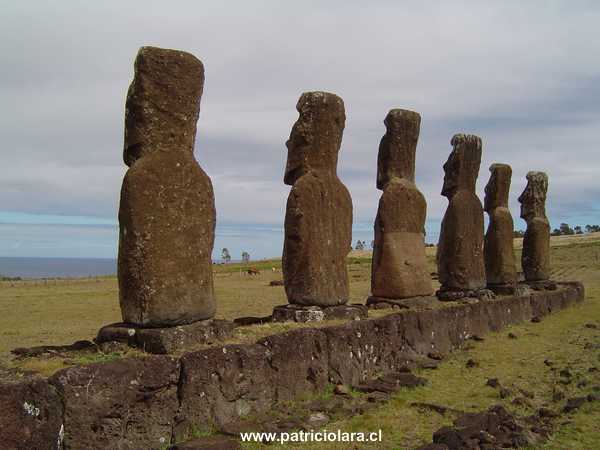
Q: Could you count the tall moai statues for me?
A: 6